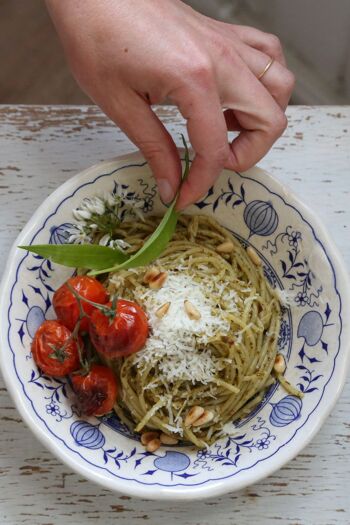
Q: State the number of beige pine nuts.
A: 12